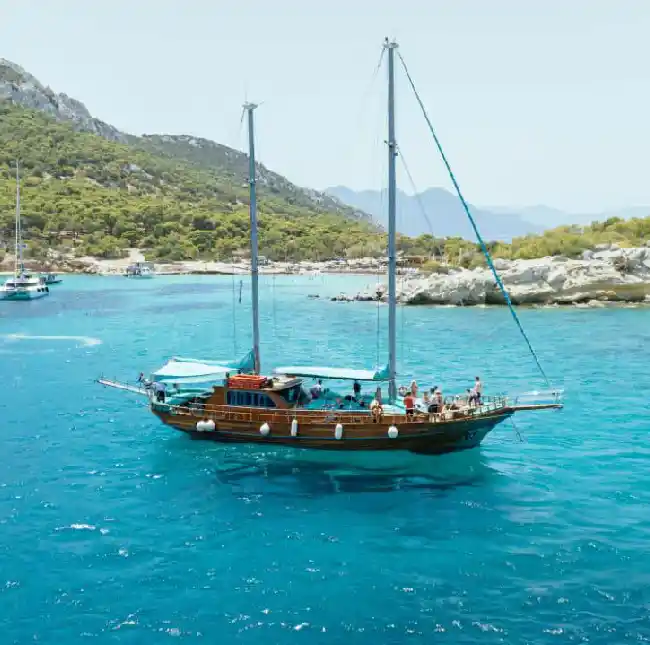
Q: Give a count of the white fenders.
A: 6